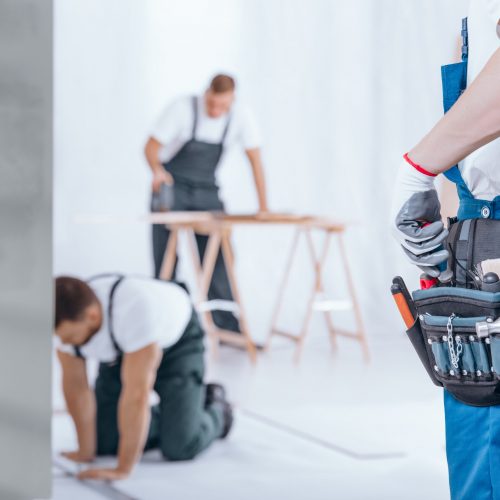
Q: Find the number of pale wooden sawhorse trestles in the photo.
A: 2